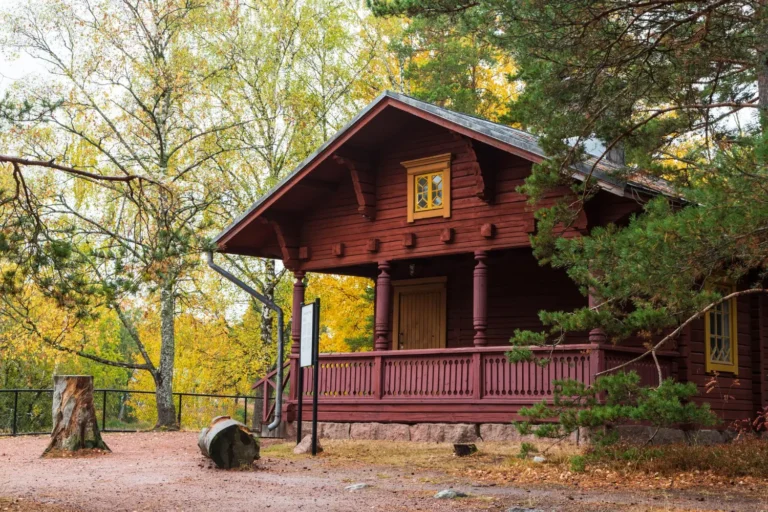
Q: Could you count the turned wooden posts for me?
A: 4